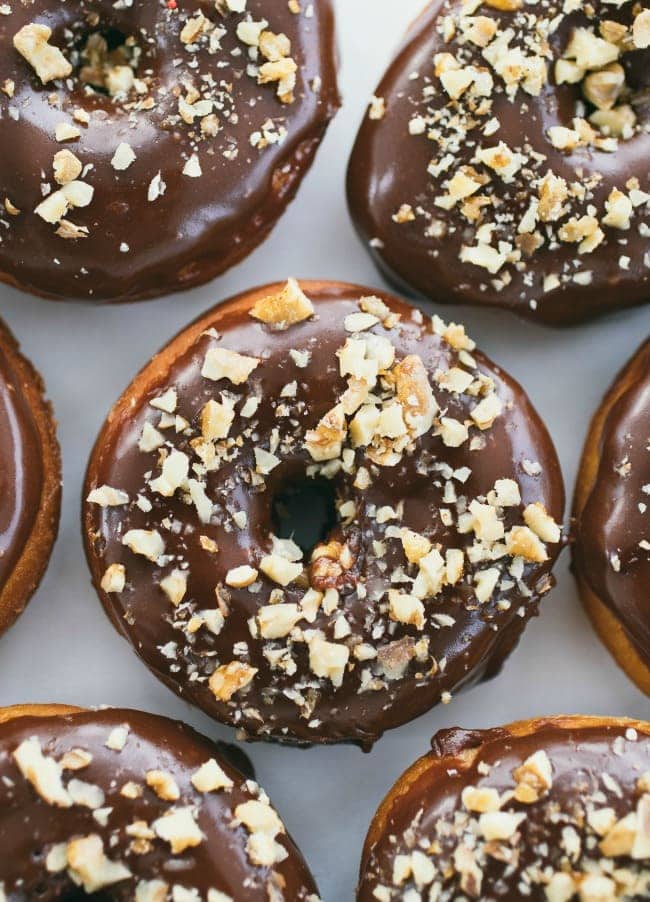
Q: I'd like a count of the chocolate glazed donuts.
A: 7